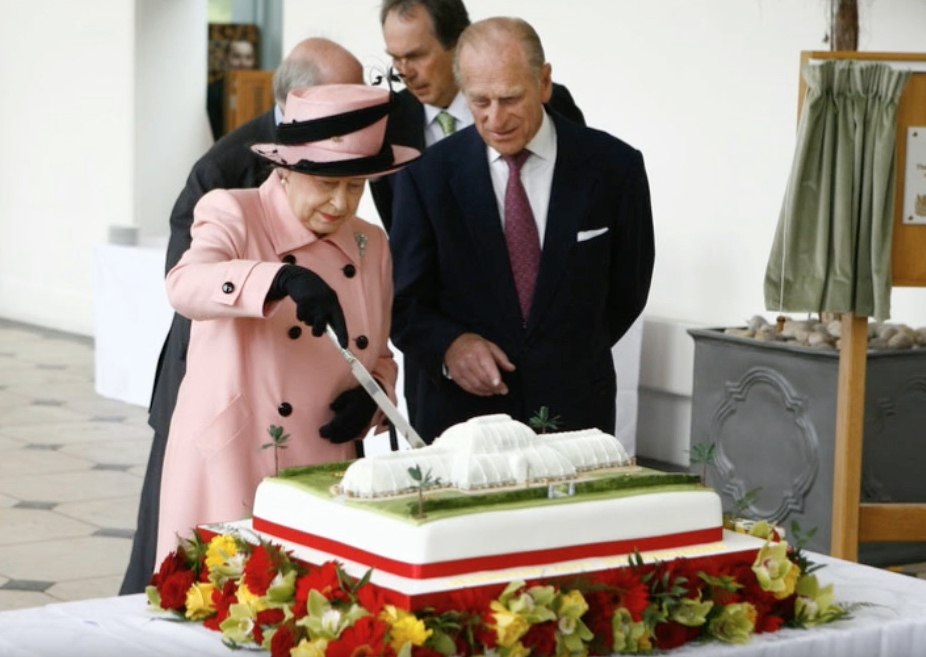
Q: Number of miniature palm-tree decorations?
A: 4